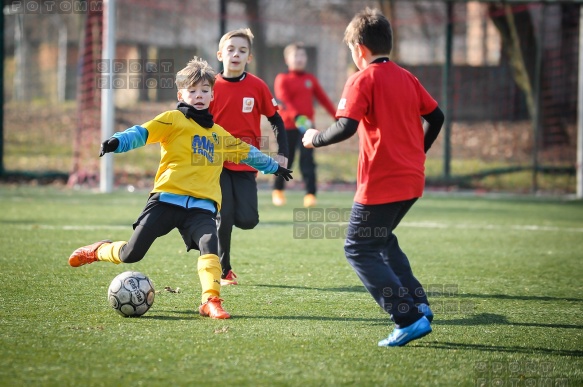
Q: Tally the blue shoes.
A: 2